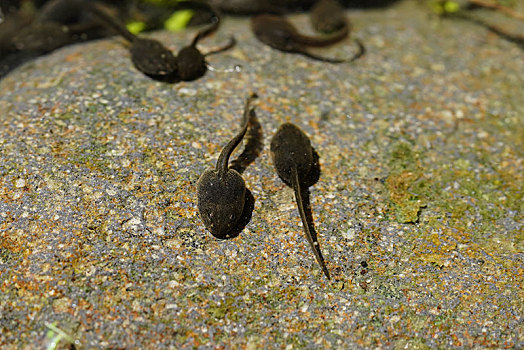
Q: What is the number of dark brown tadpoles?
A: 6